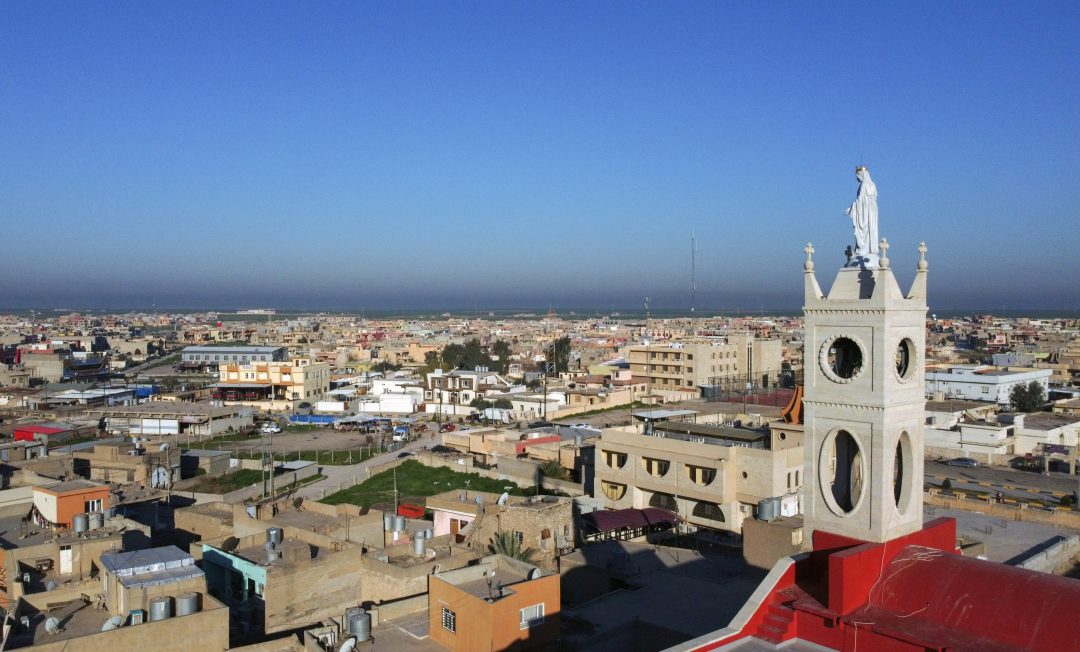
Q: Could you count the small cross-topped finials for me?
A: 4